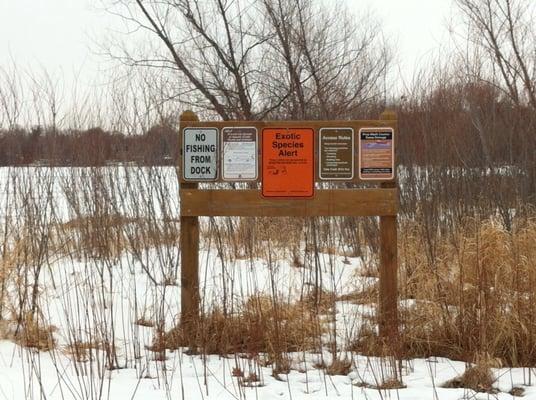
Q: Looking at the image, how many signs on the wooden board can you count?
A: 5